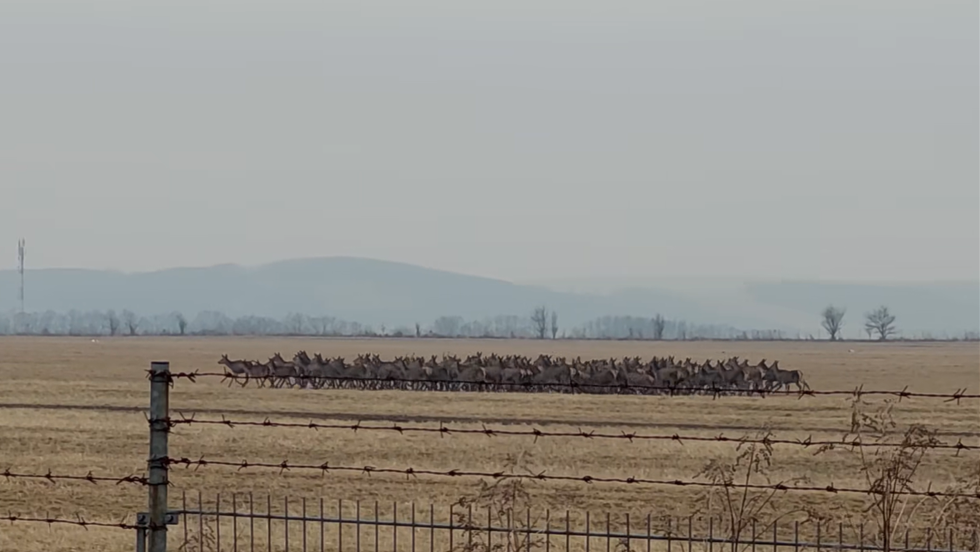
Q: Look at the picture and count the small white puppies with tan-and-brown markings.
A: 0